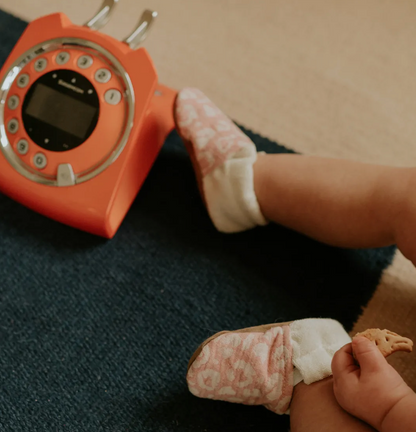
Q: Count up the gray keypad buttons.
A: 10